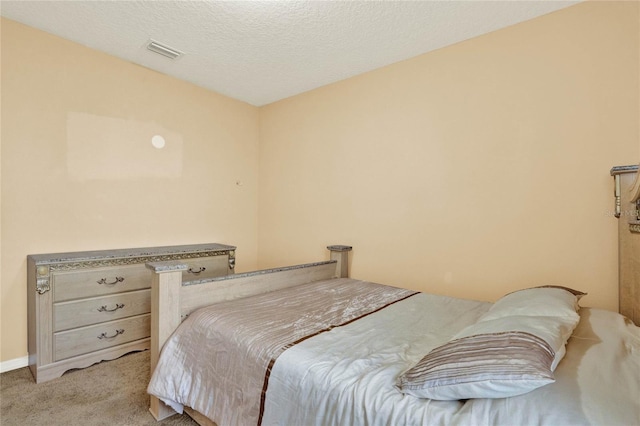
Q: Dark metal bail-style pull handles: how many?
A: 4